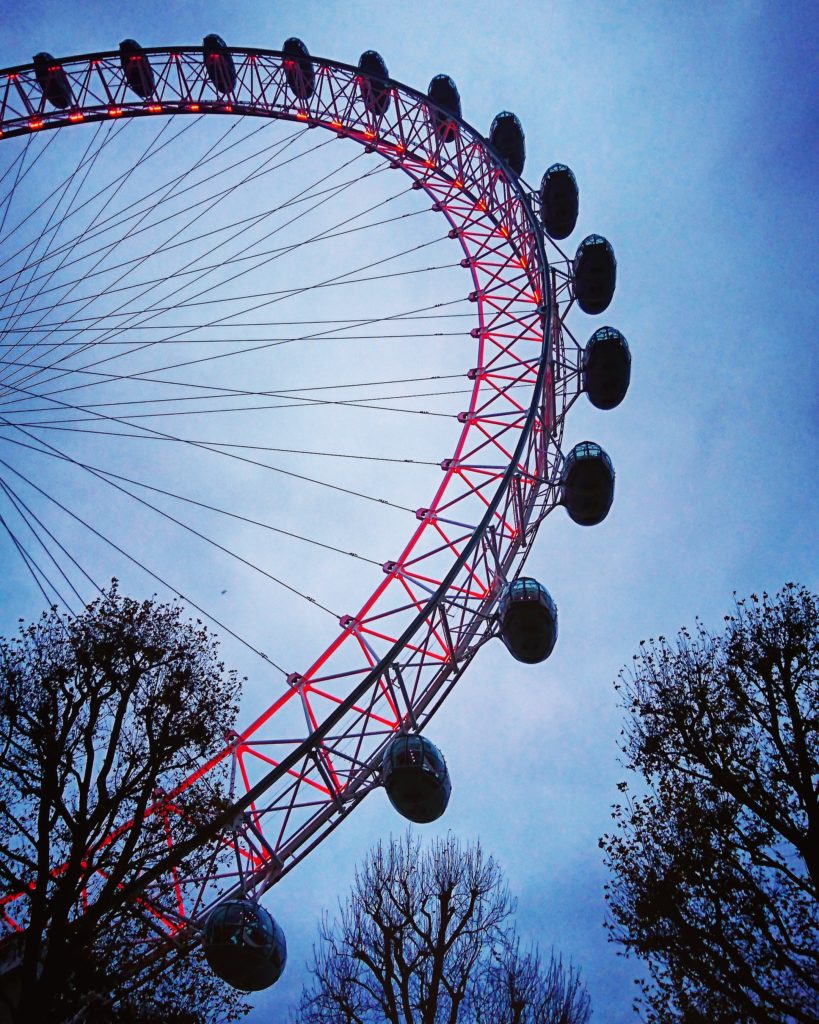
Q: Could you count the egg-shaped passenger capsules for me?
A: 14